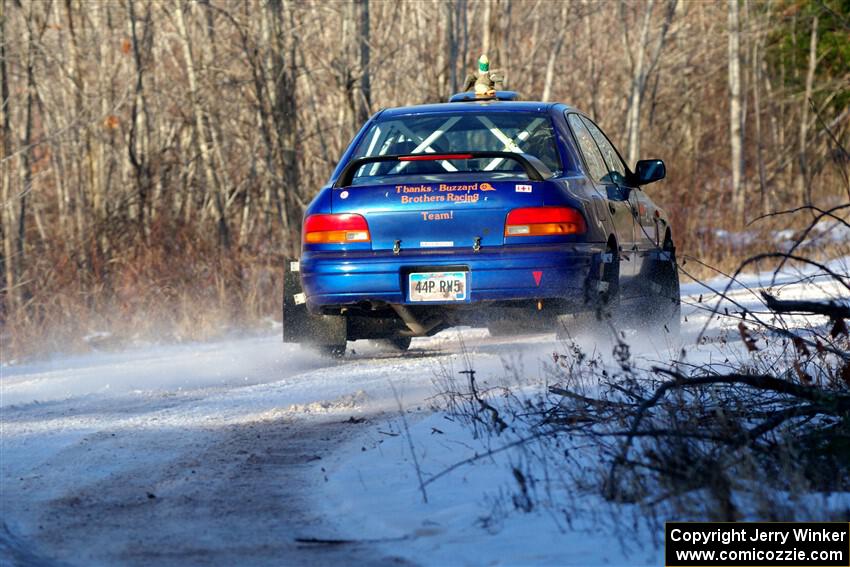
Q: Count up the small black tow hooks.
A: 2